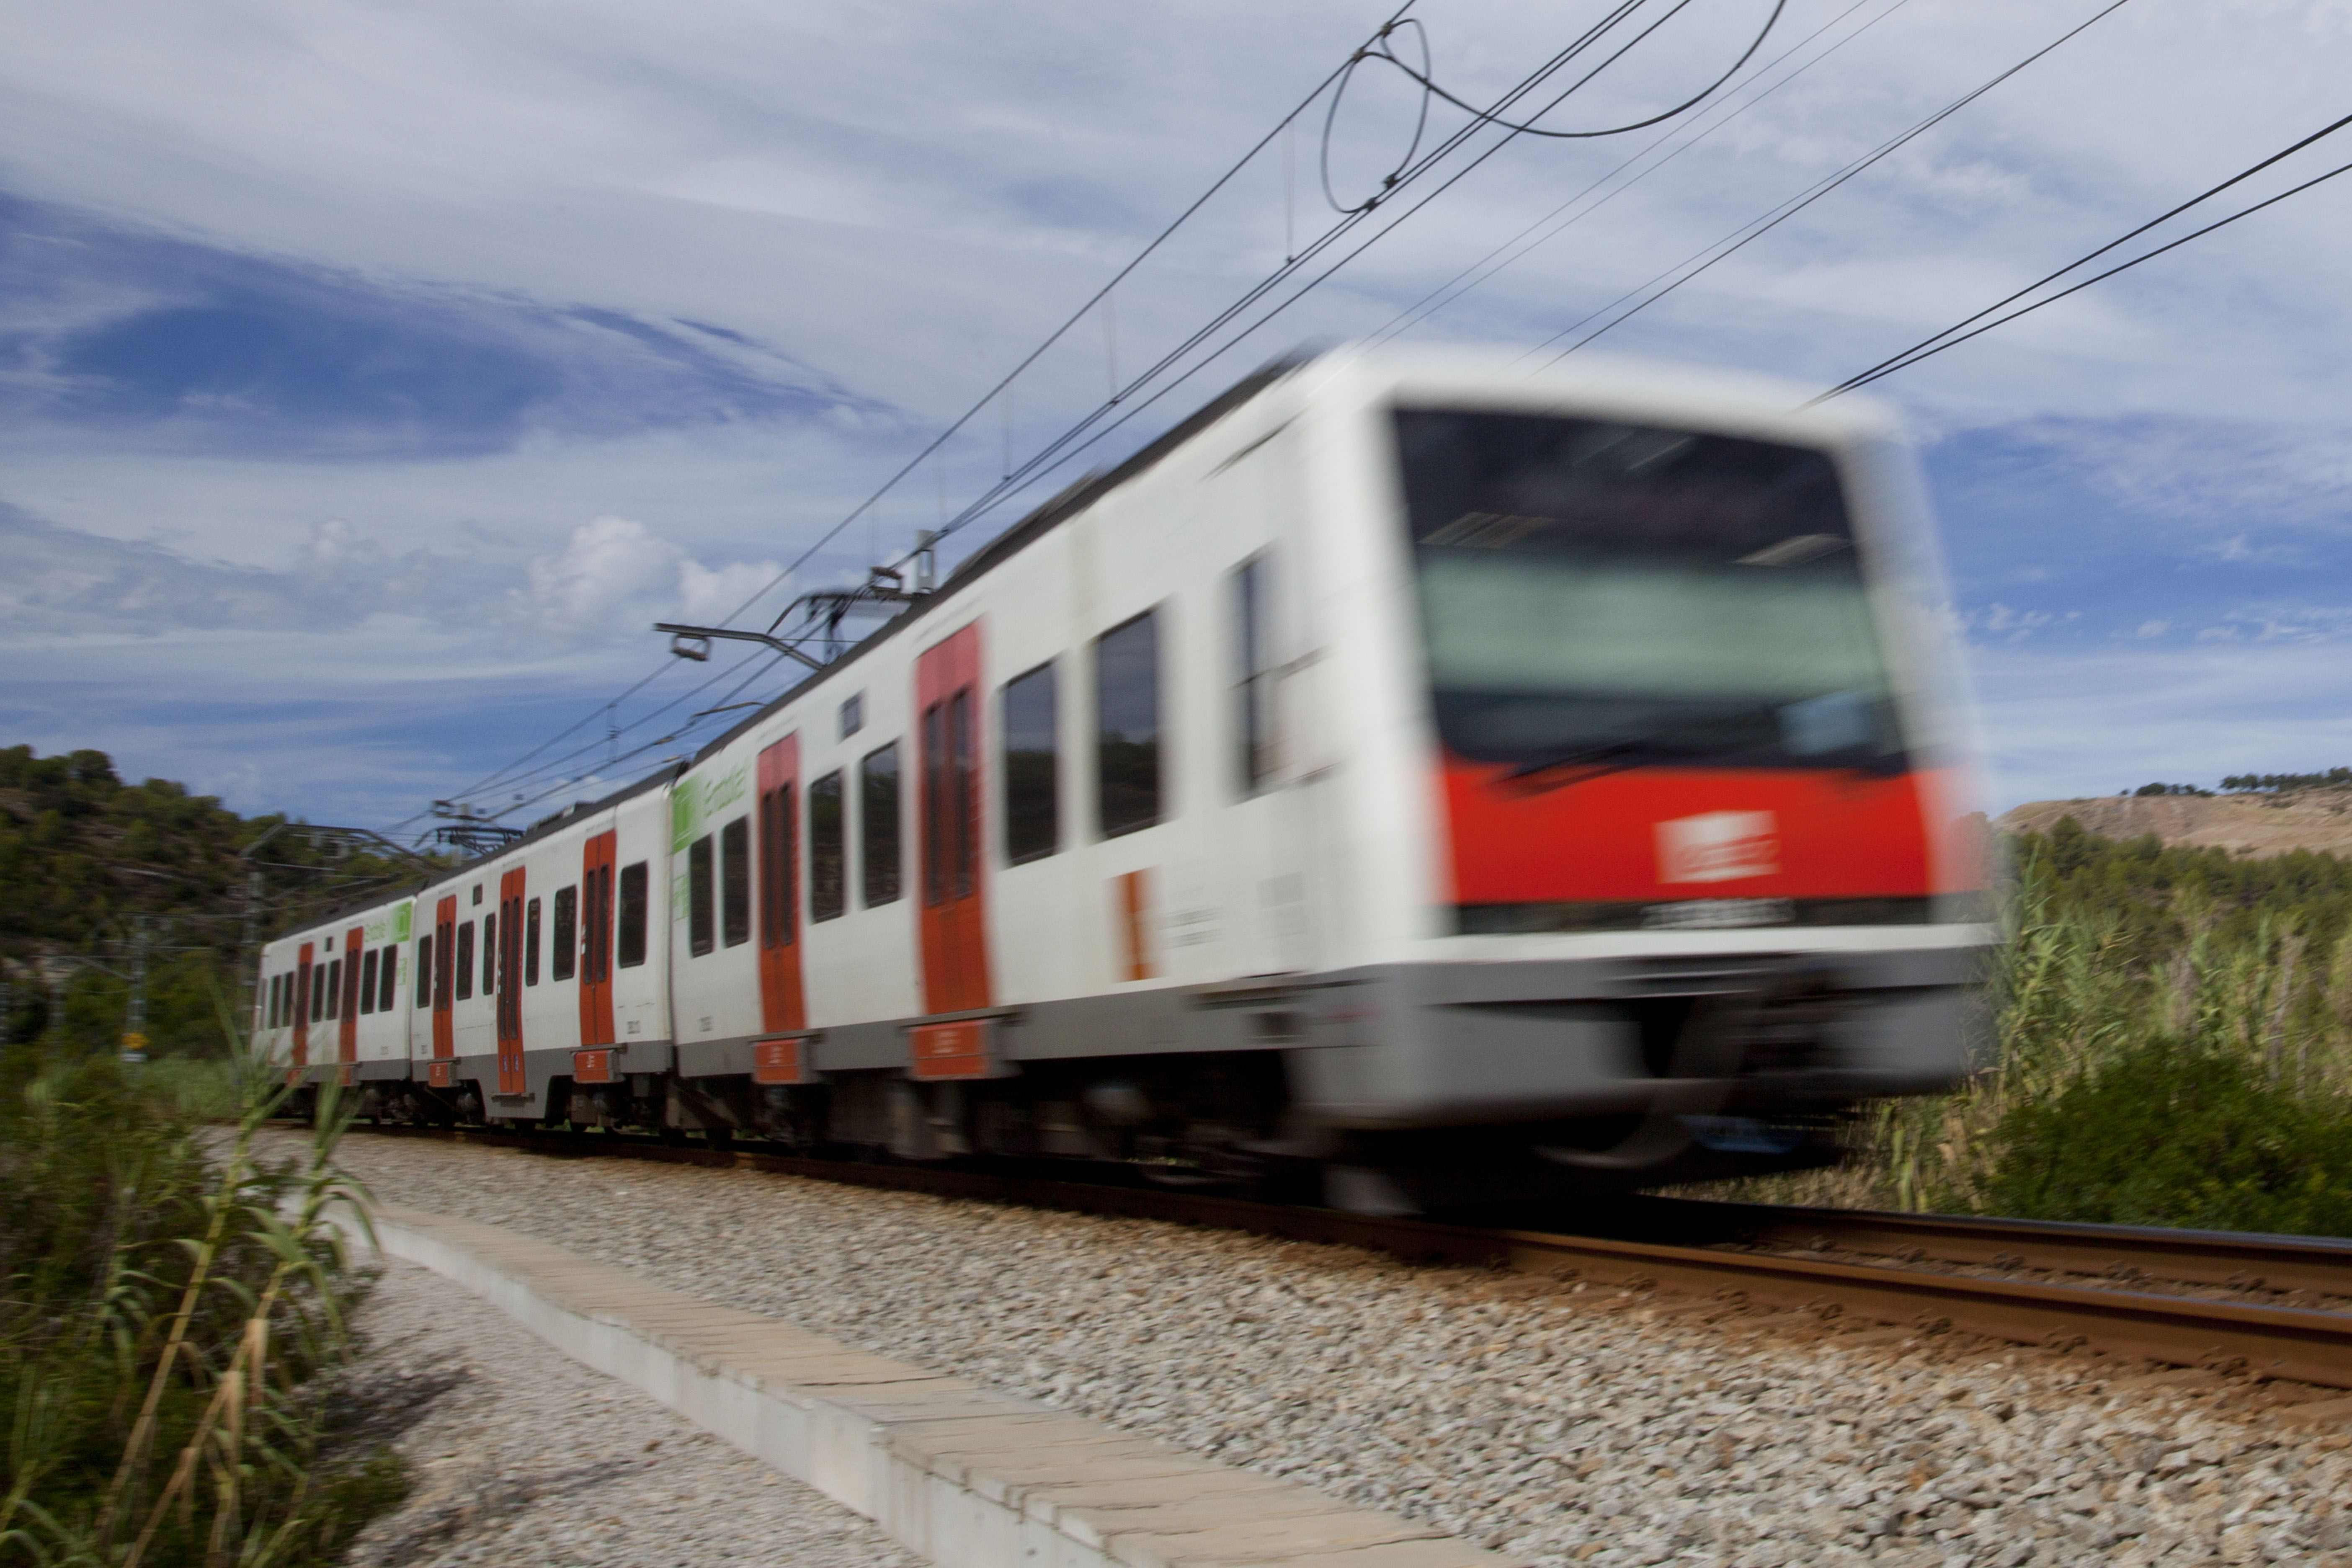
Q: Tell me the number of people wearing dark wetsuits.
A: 0